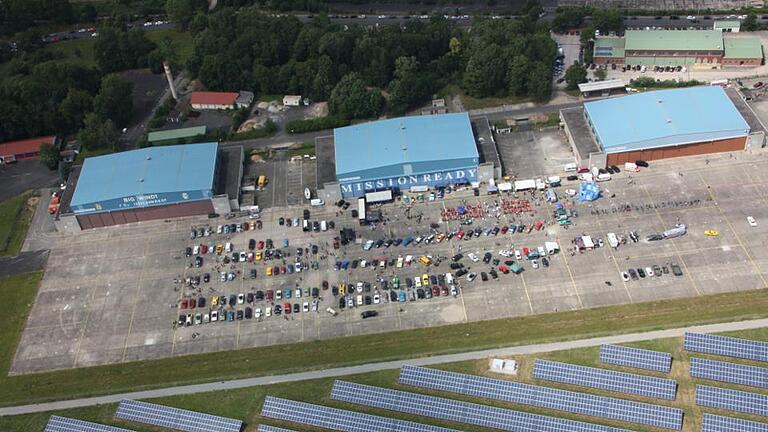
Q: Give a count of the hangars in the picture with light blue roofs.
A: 3